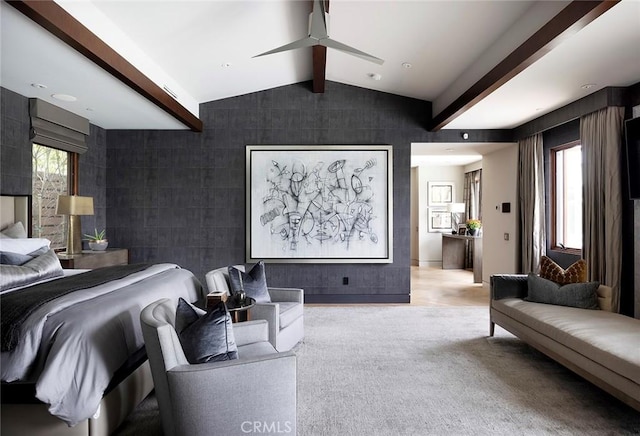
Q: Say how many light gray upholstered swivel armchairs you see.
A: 2